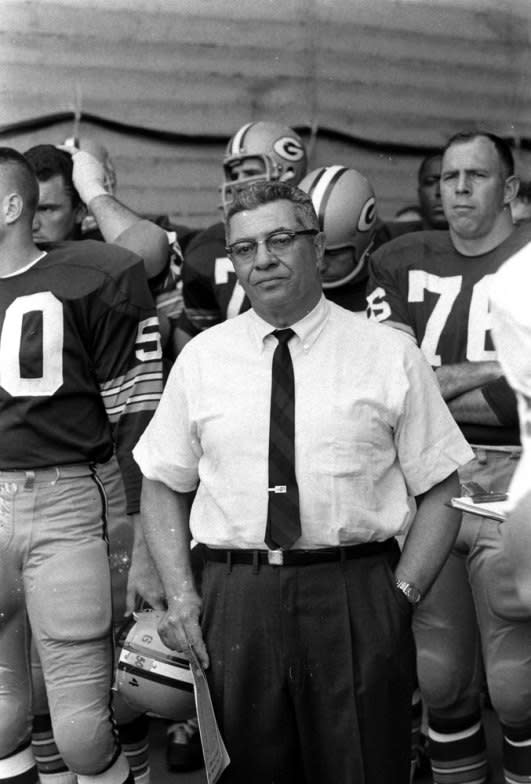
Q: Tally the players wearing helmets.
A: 2